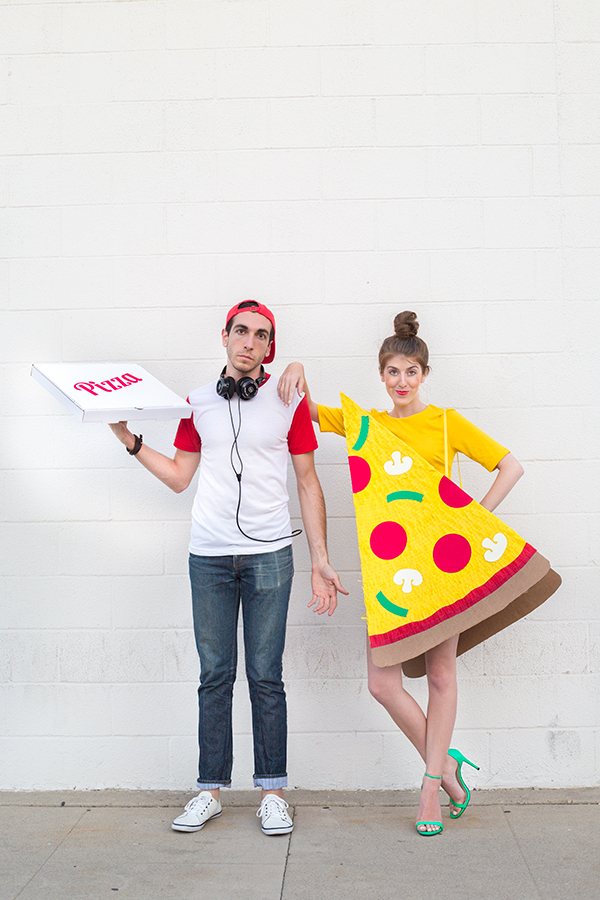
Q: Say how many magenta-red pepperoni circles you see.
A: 4